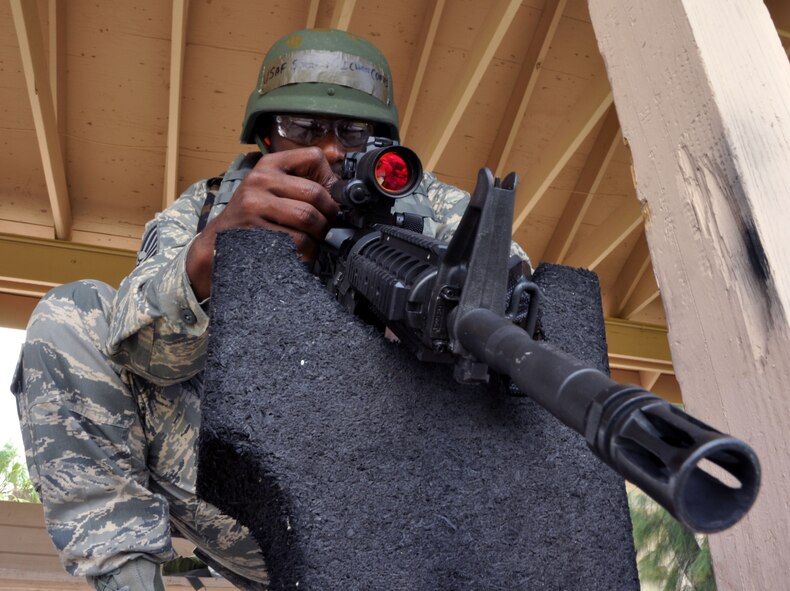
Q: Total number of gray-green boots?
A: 1